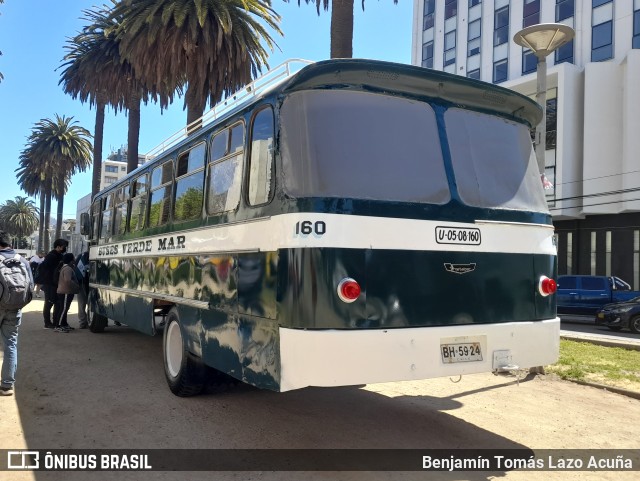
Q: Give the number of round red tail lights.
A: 2